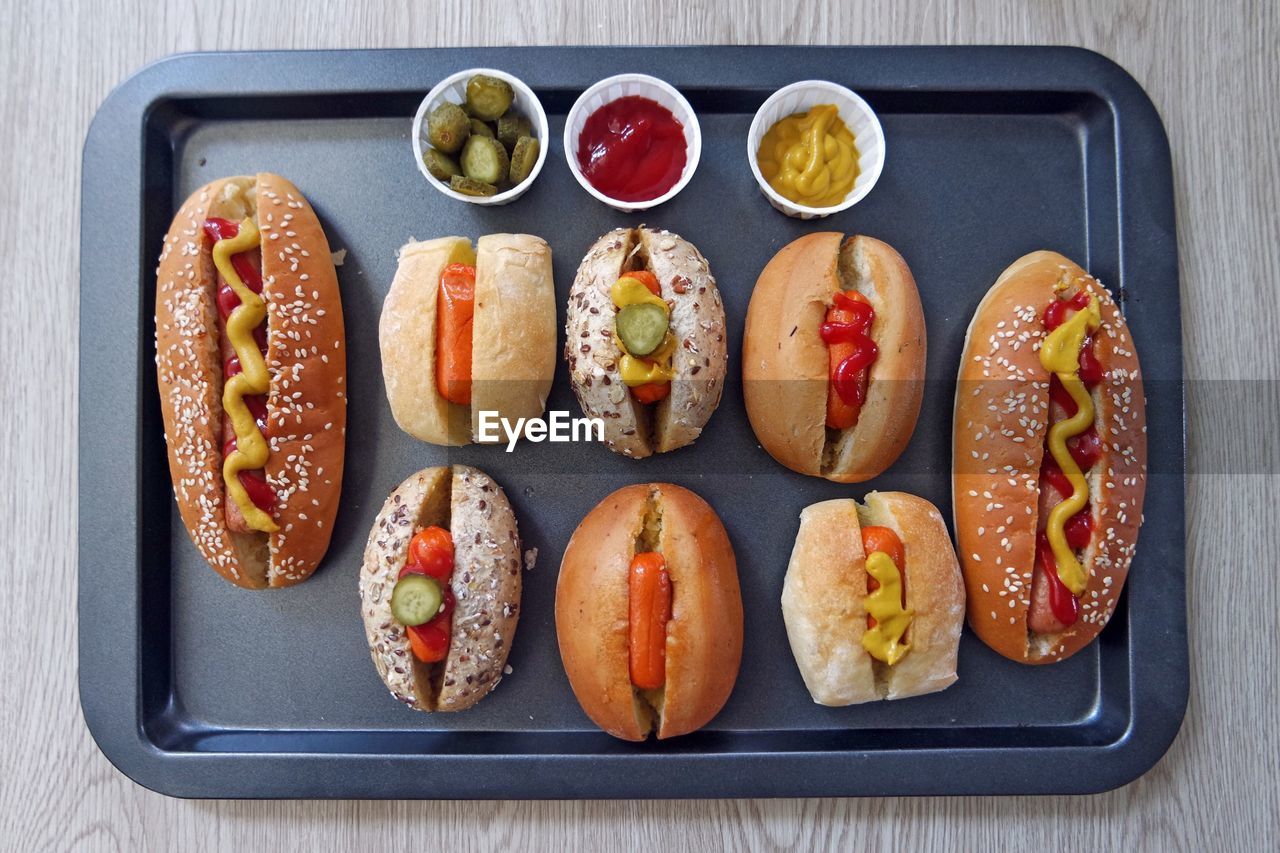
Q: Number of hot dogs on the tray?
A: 8